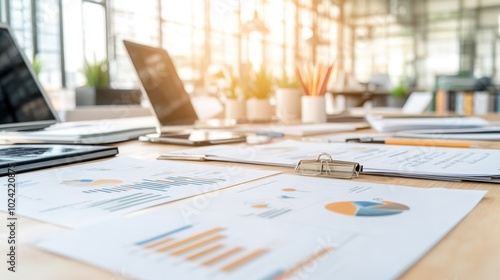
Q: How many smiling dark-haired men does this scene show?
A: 0